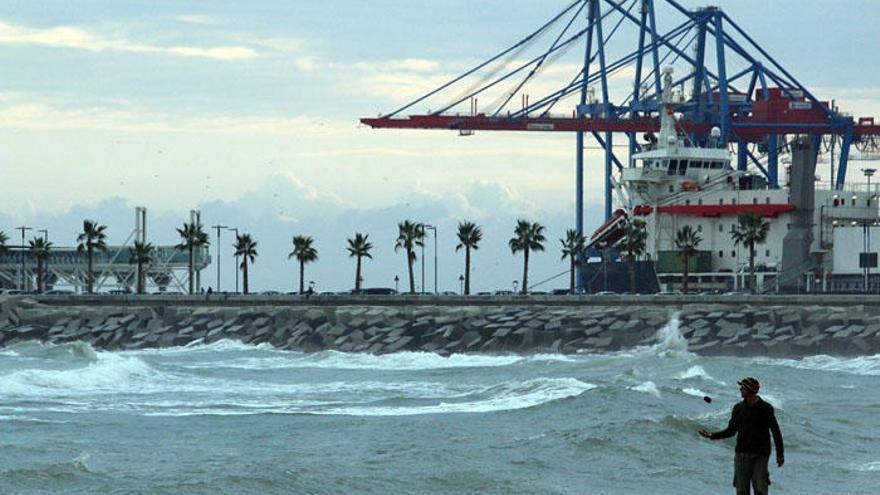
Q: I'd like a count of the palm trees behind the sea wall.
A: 15